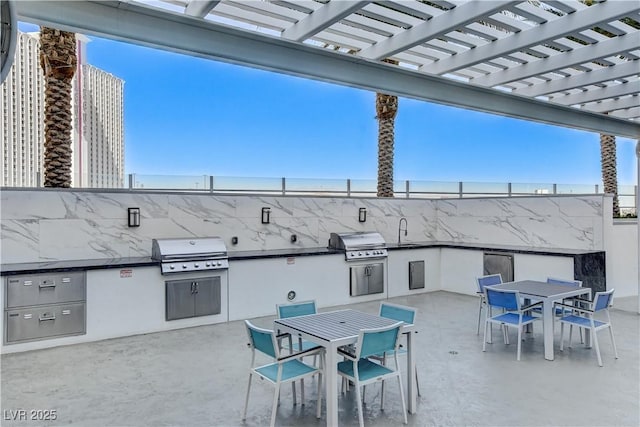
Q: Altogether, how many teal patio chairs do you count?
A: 4